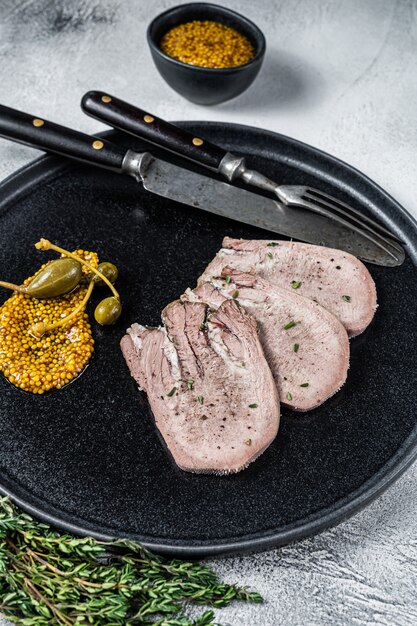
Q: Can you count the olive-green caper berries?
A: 3